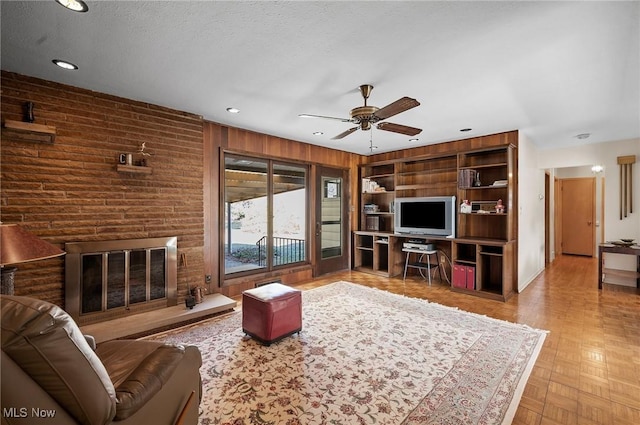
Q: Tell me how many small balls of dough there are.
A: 0